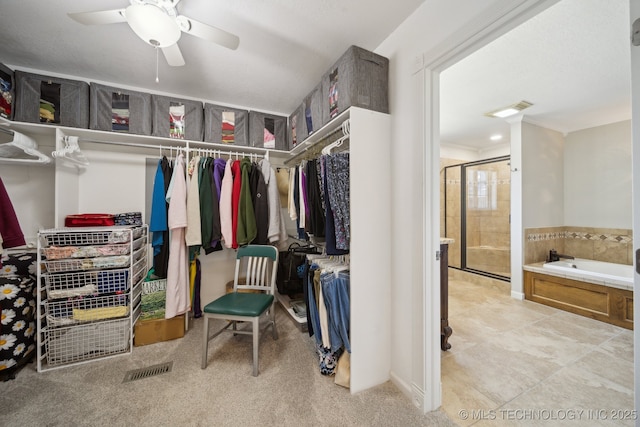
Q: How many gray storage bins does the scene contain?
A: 9